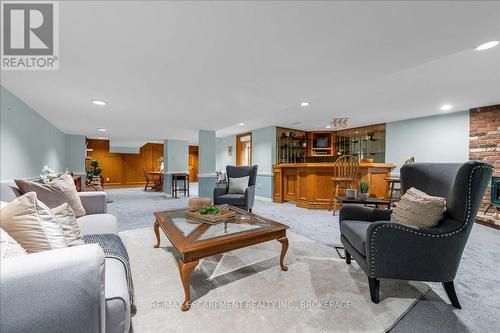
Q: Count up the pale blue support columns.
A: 2